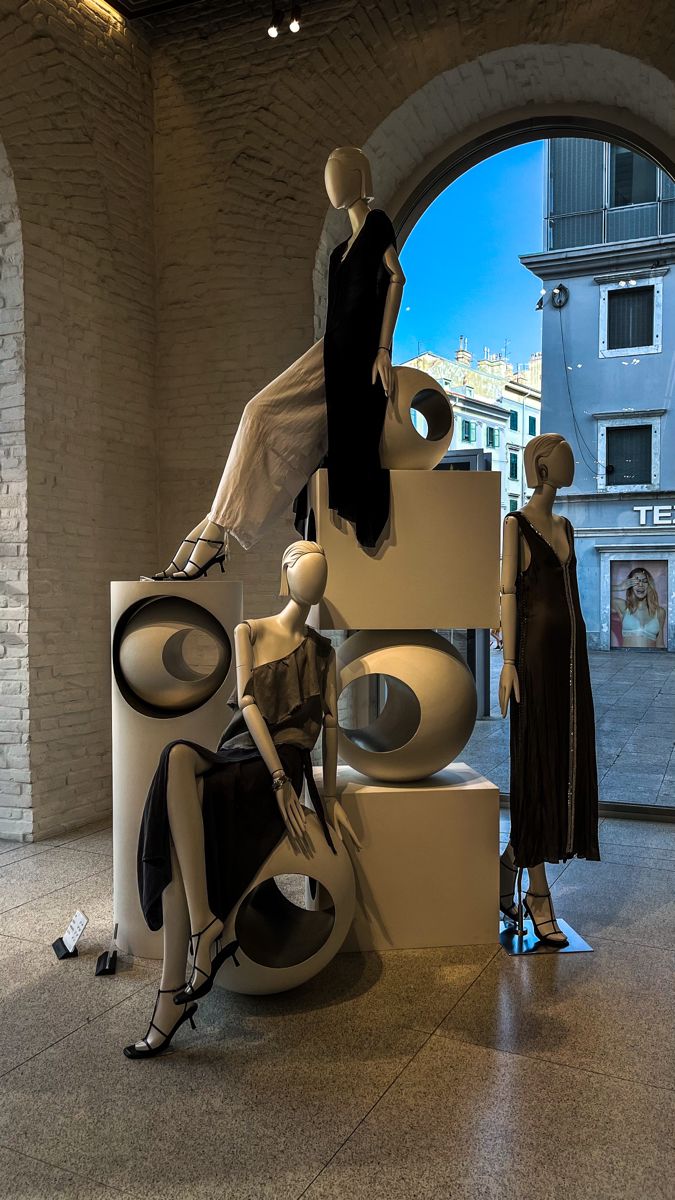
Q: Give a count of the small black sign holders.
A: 2